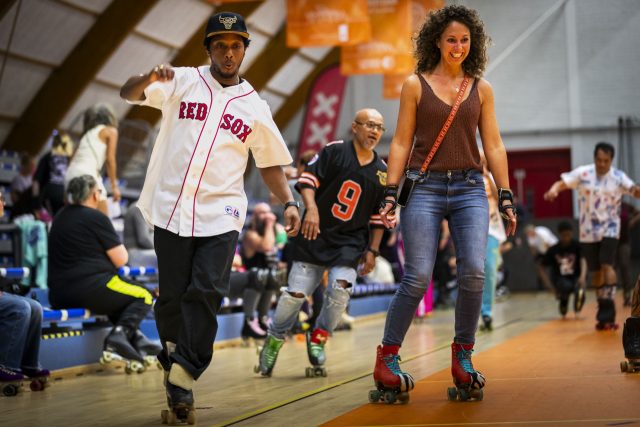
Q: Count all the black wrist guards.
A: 2